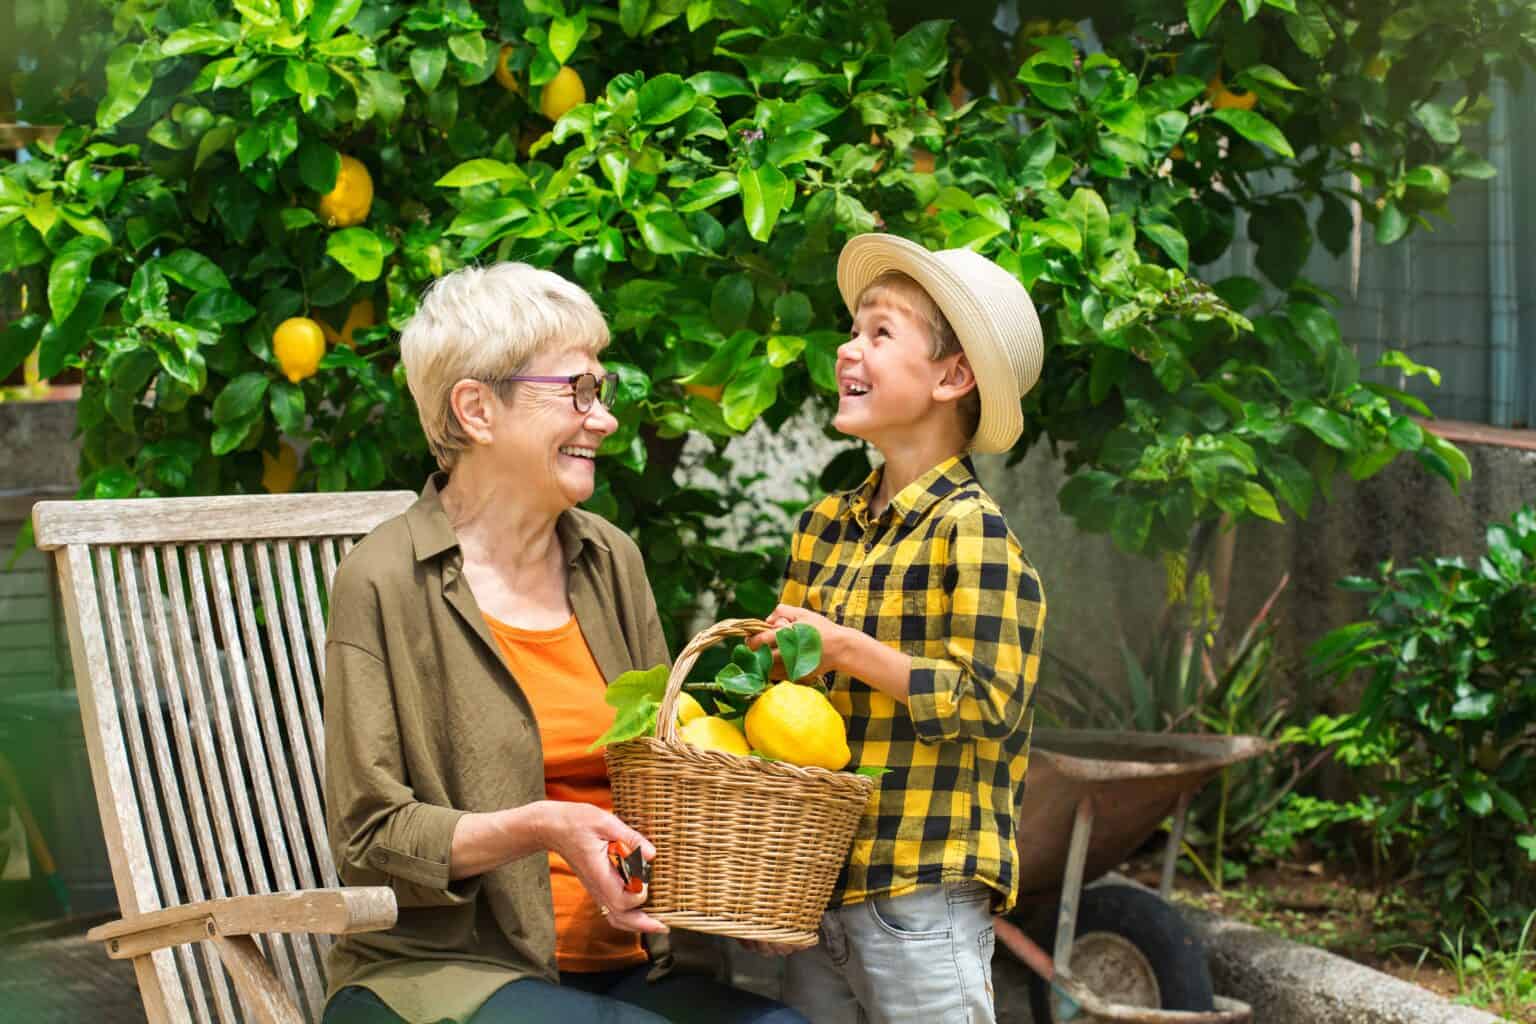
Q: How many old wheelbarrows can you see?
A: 1